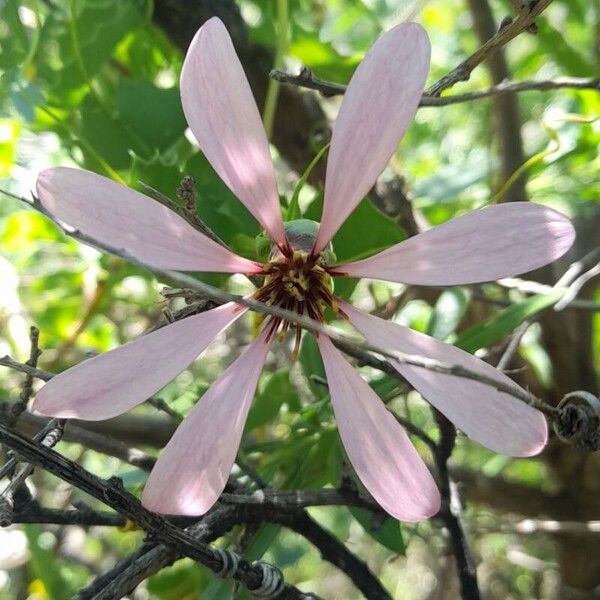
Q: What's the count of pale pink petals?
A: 8